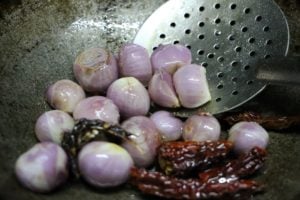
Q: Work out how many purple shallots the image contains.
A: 15